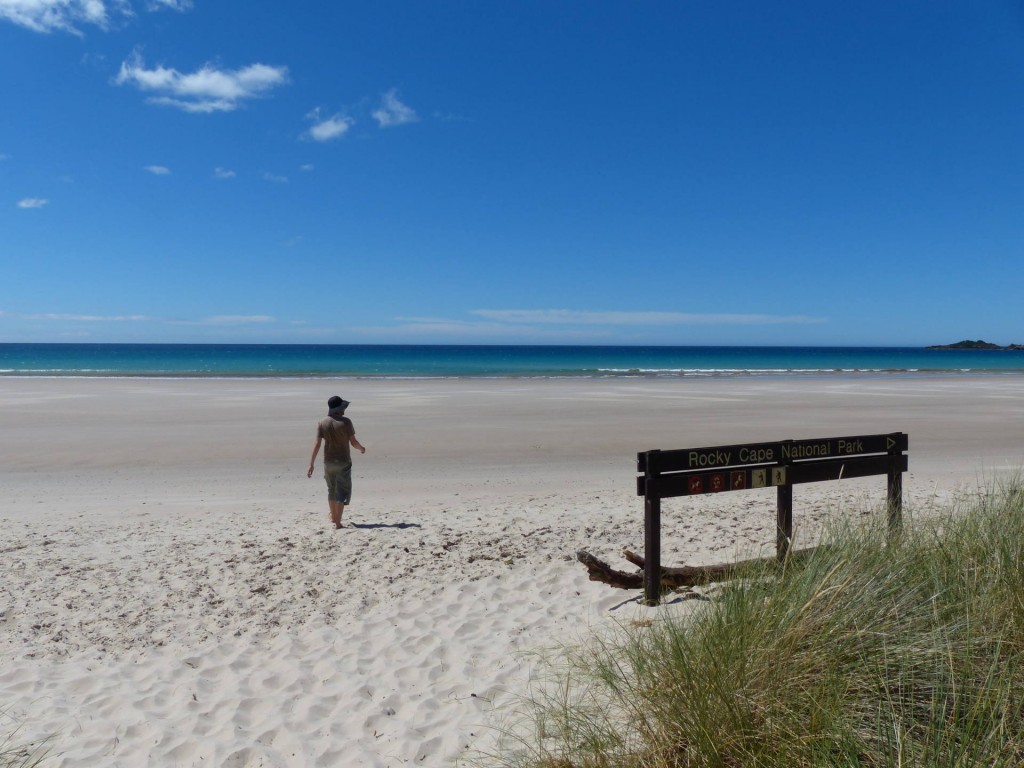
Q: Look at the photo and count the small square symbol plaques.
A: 5